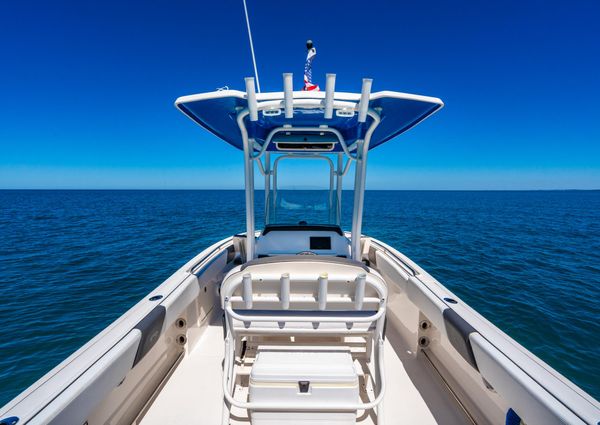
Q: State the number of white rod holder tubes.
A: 8